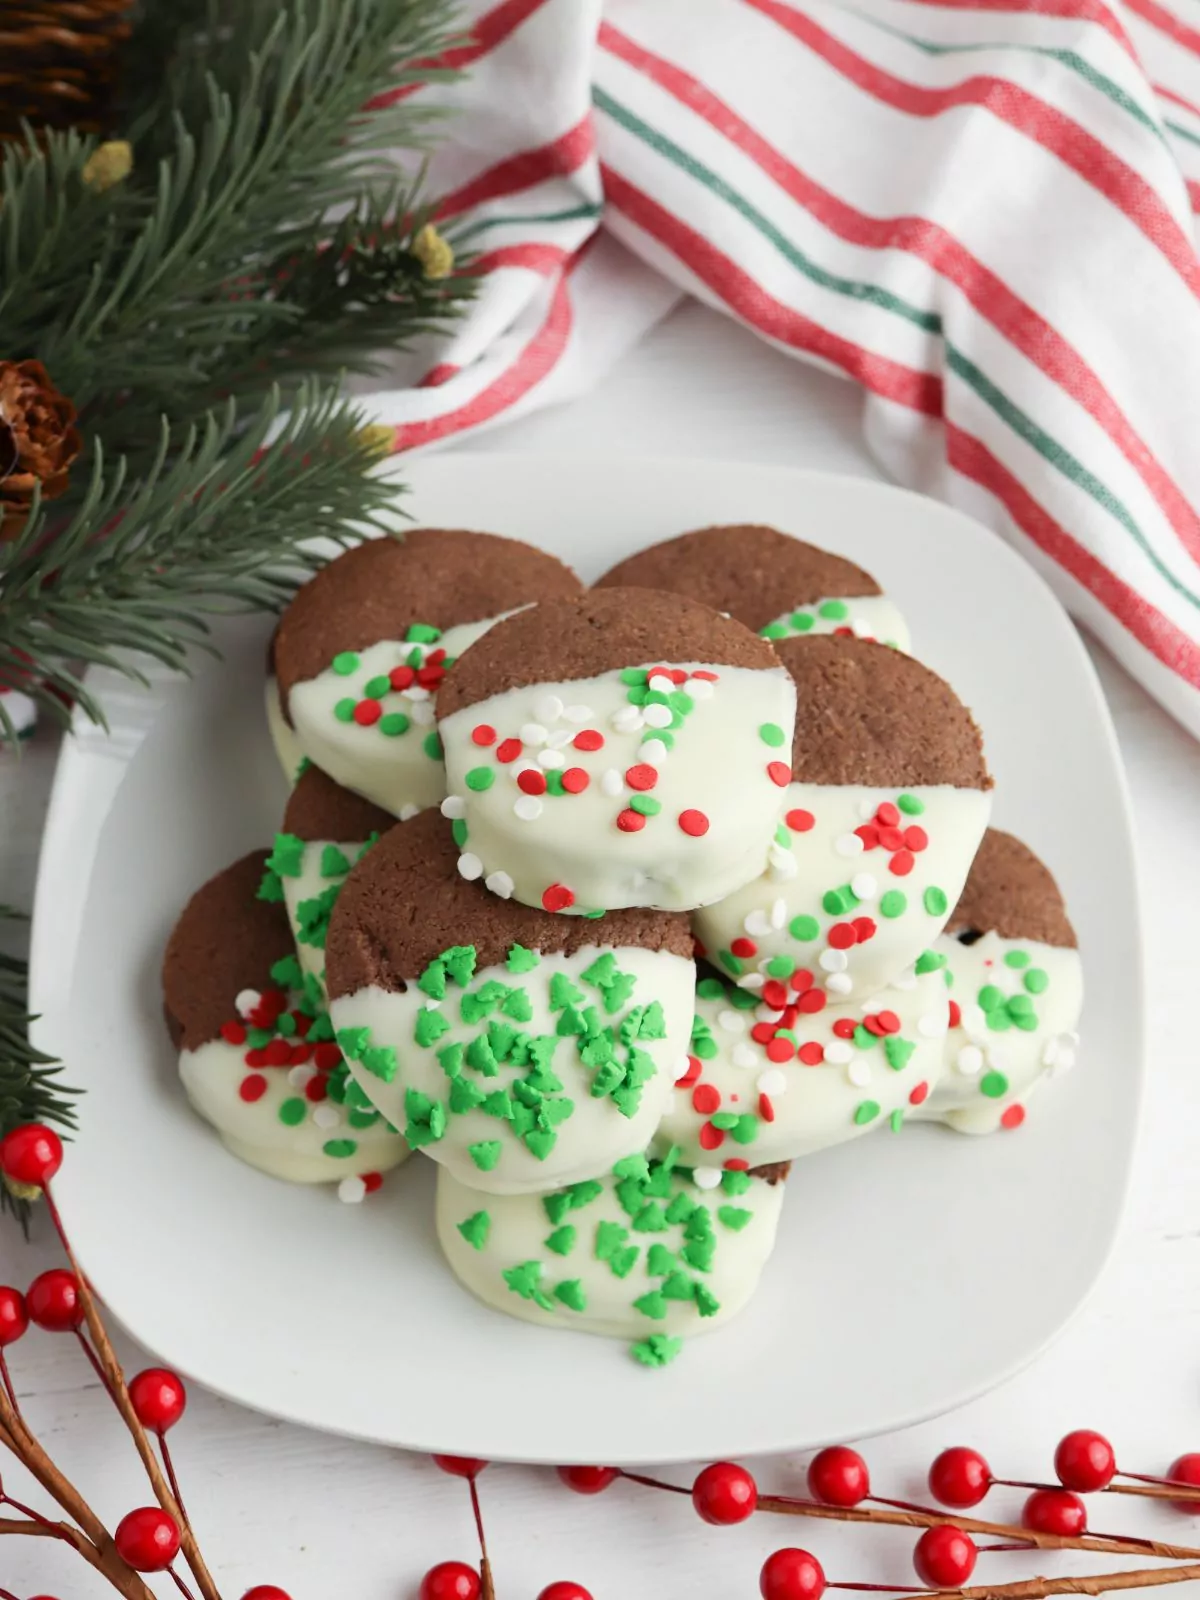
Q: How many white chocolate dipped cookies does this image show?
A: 10